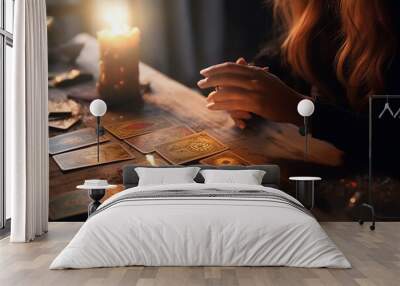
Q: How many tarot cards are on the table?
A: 6